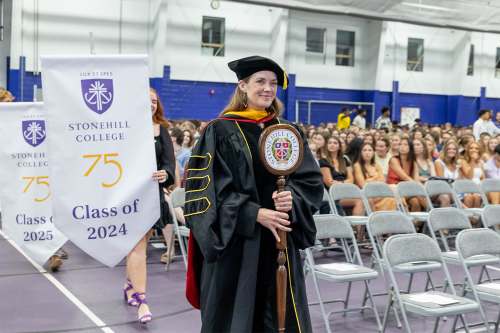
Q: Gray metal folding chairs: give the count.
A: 14